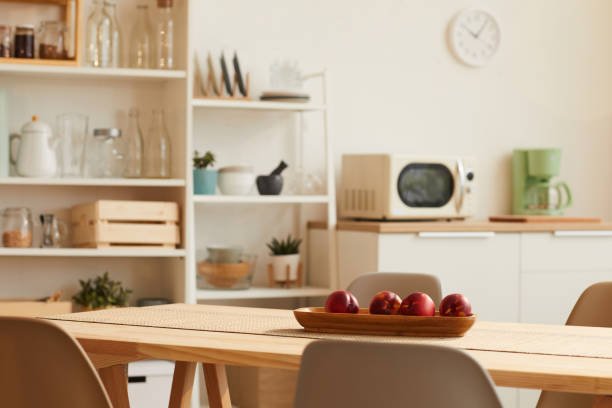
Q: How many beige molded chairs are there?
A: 4